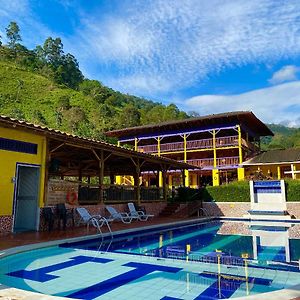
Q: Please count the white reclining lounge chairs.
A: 3